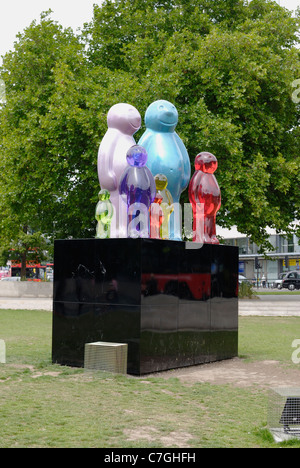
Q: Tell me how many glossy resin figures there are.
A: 7